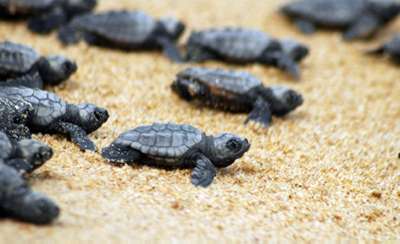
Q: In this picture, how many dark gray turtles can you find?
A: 11